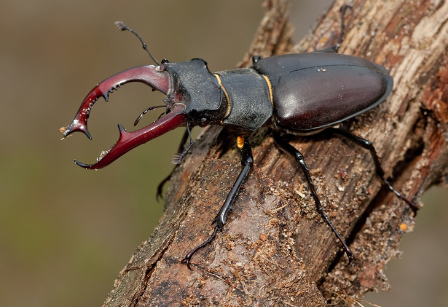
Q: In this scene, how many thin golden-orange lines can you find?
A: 2